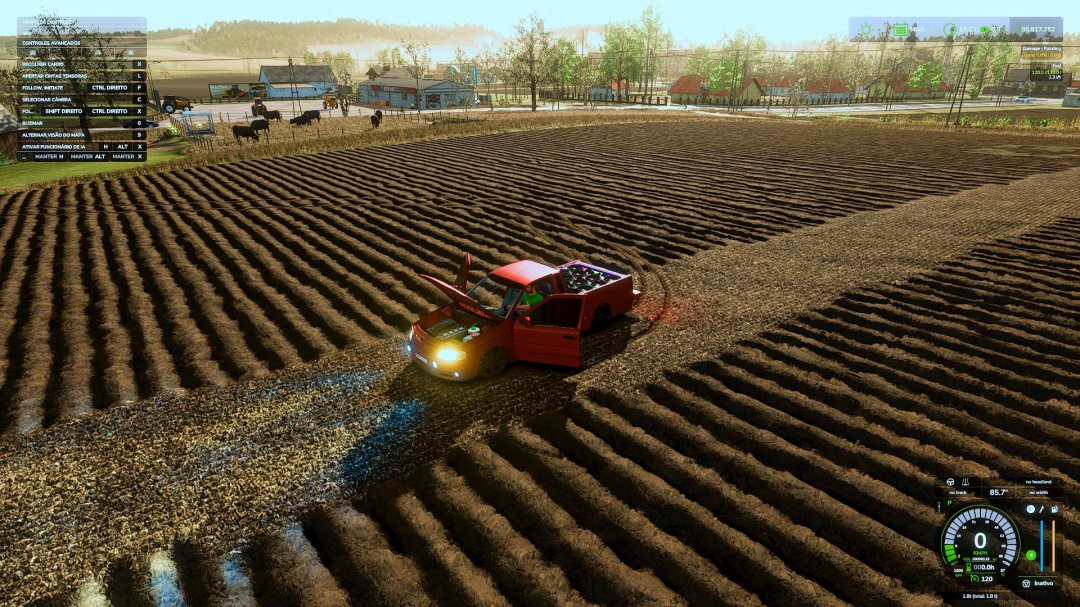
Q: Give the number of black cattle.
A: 7